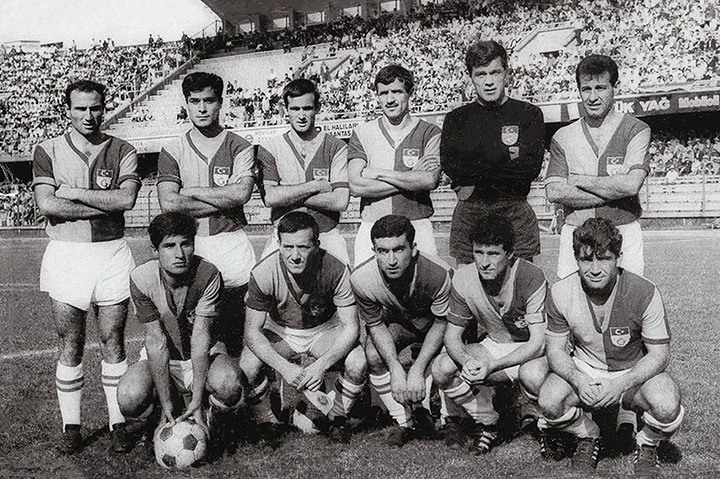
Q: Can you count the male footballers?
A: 11